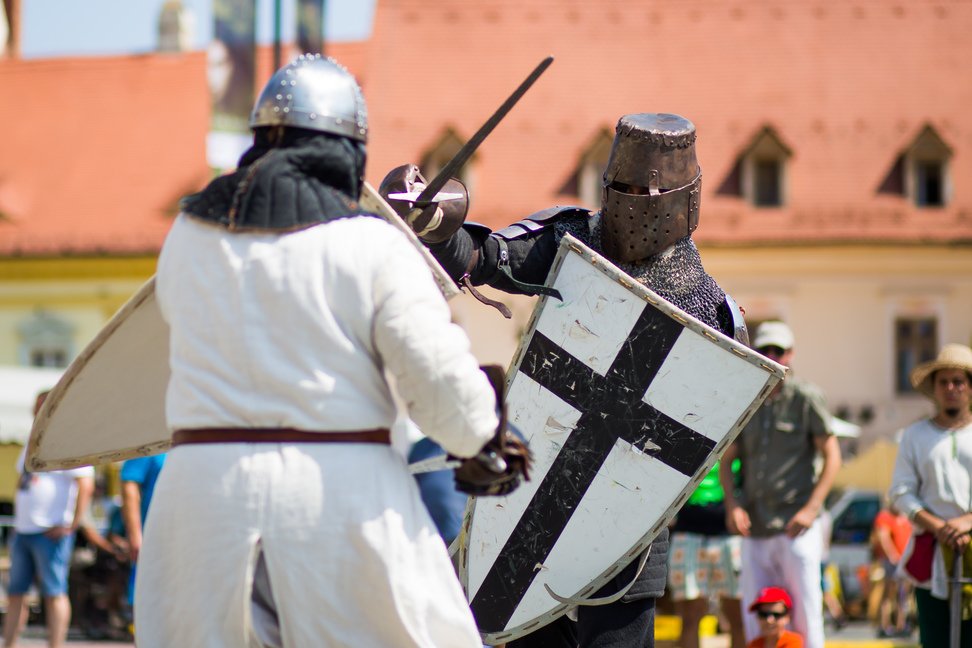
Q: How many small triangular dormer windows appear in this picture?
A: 4